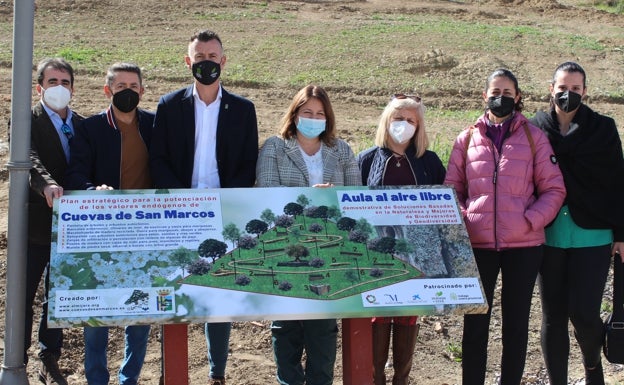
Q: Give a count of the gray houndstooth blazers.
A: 1